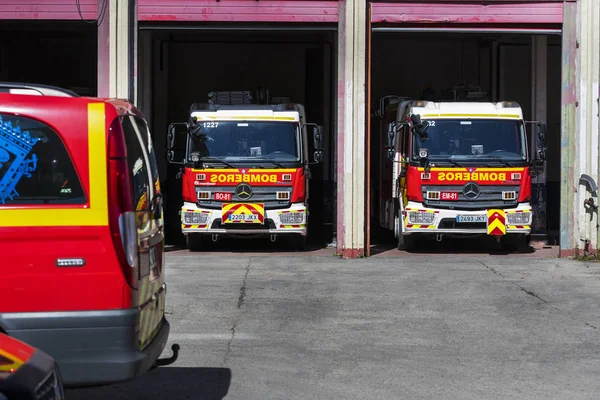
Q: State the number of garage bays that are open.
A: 3